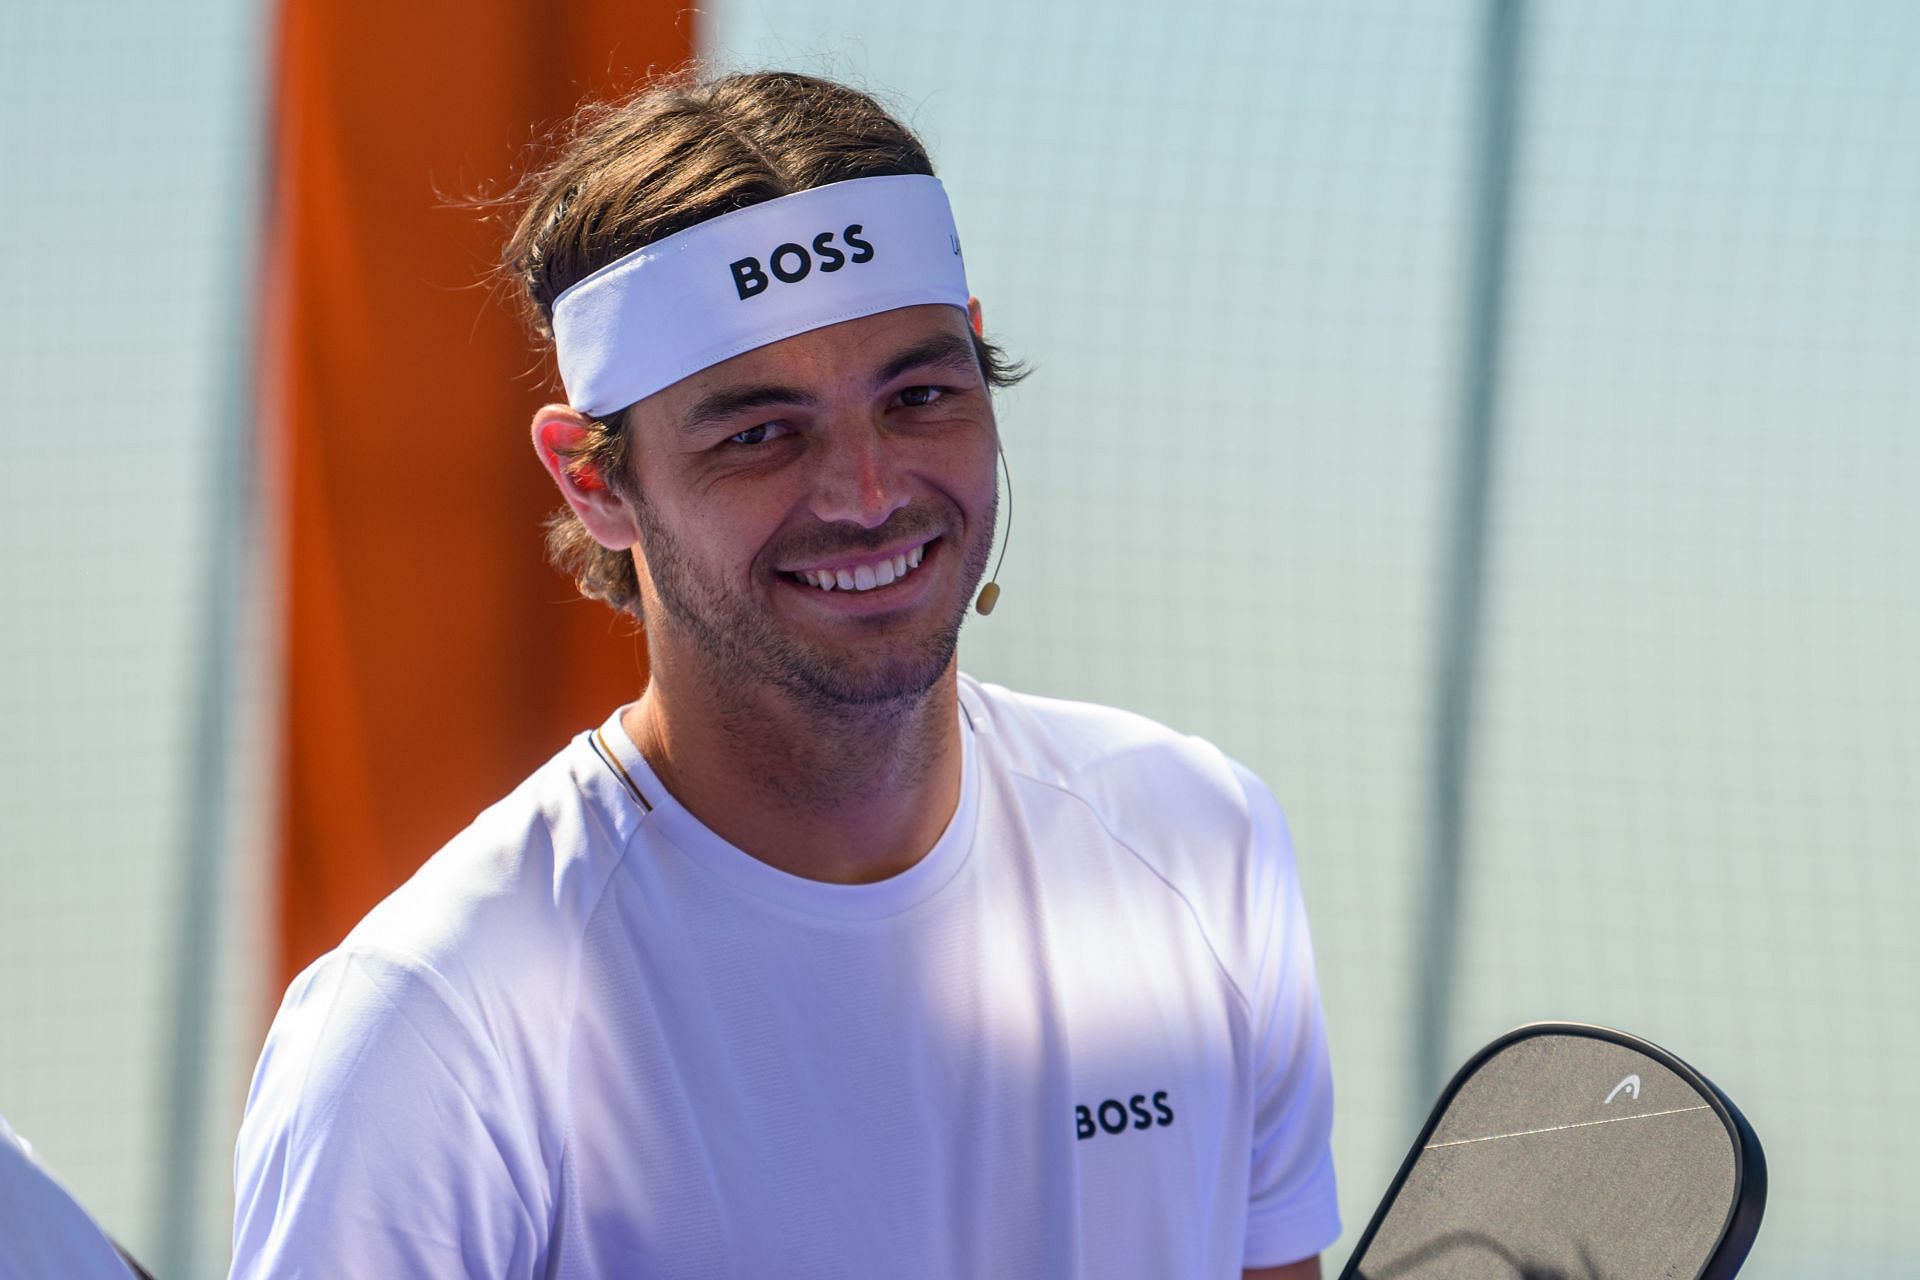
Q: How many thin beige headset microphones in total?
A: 1